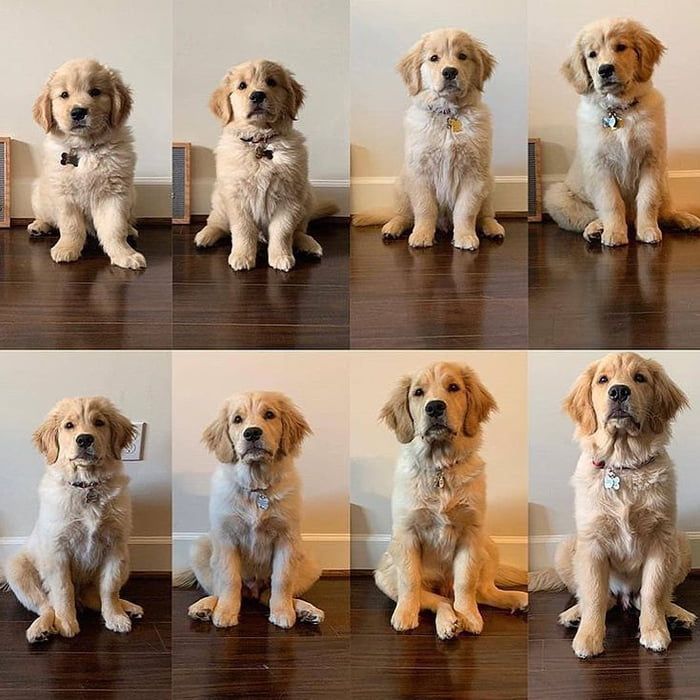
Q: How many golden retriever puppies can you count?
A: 8